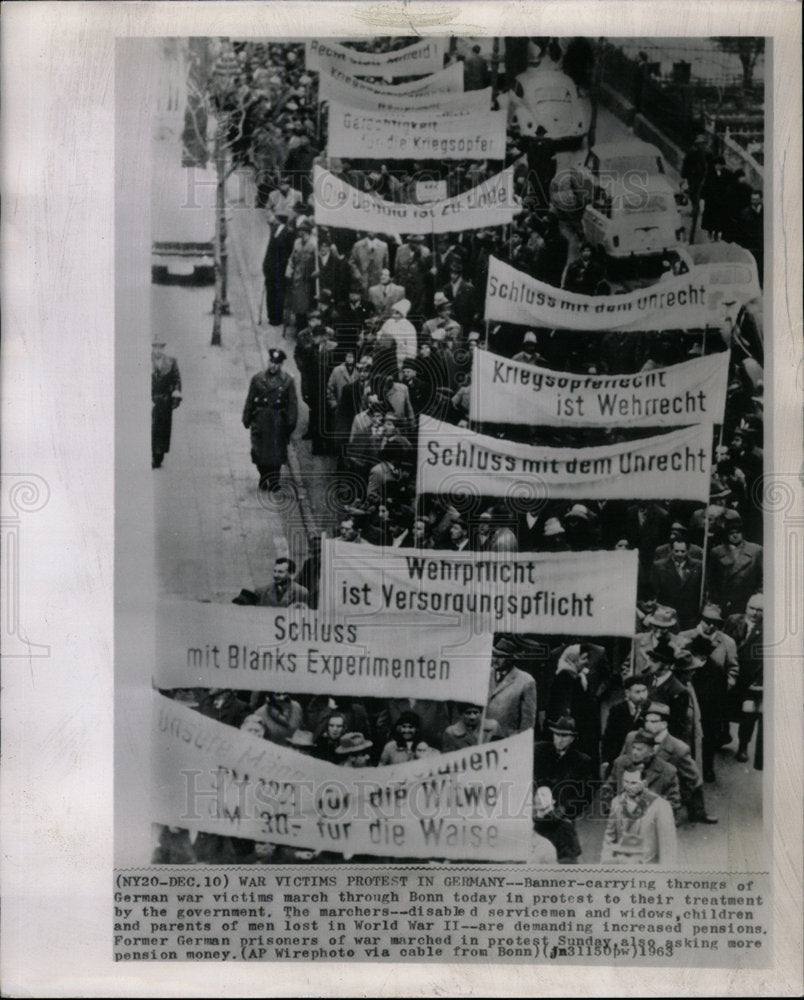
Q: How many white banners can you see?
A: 11